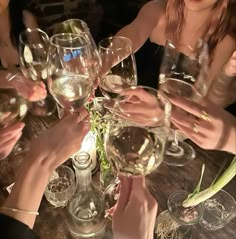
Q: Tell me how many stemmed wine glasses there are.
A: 7